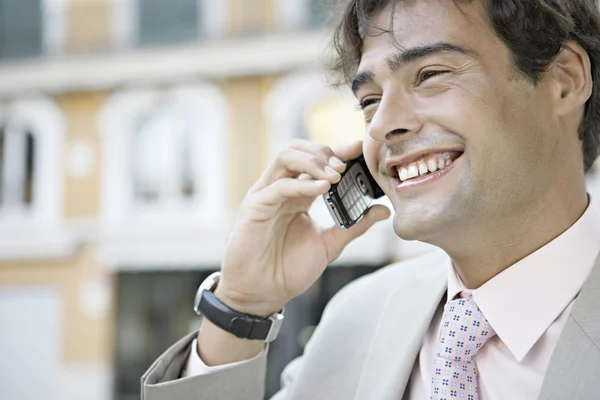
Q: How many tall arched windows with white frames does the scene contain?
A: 3